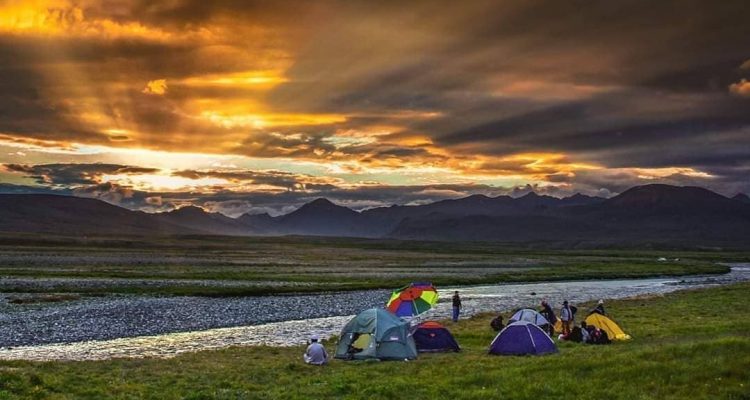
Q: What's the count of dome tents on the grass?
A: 5